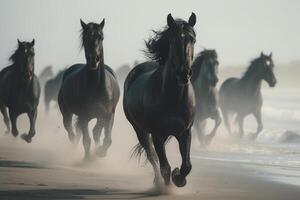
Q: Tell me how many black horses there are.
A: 5